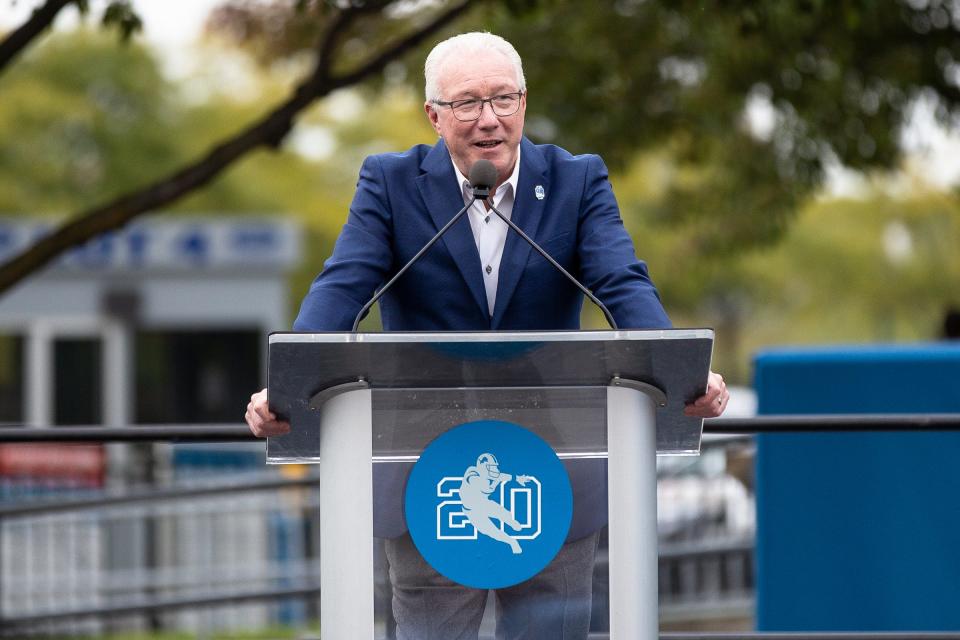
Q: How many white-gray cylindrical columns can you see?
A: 2